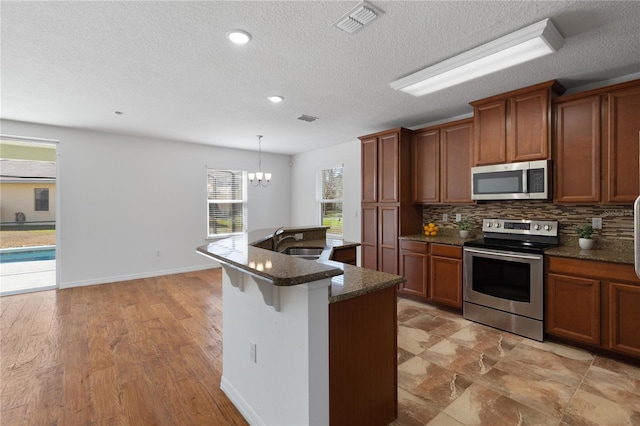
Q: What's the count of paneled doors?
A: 14